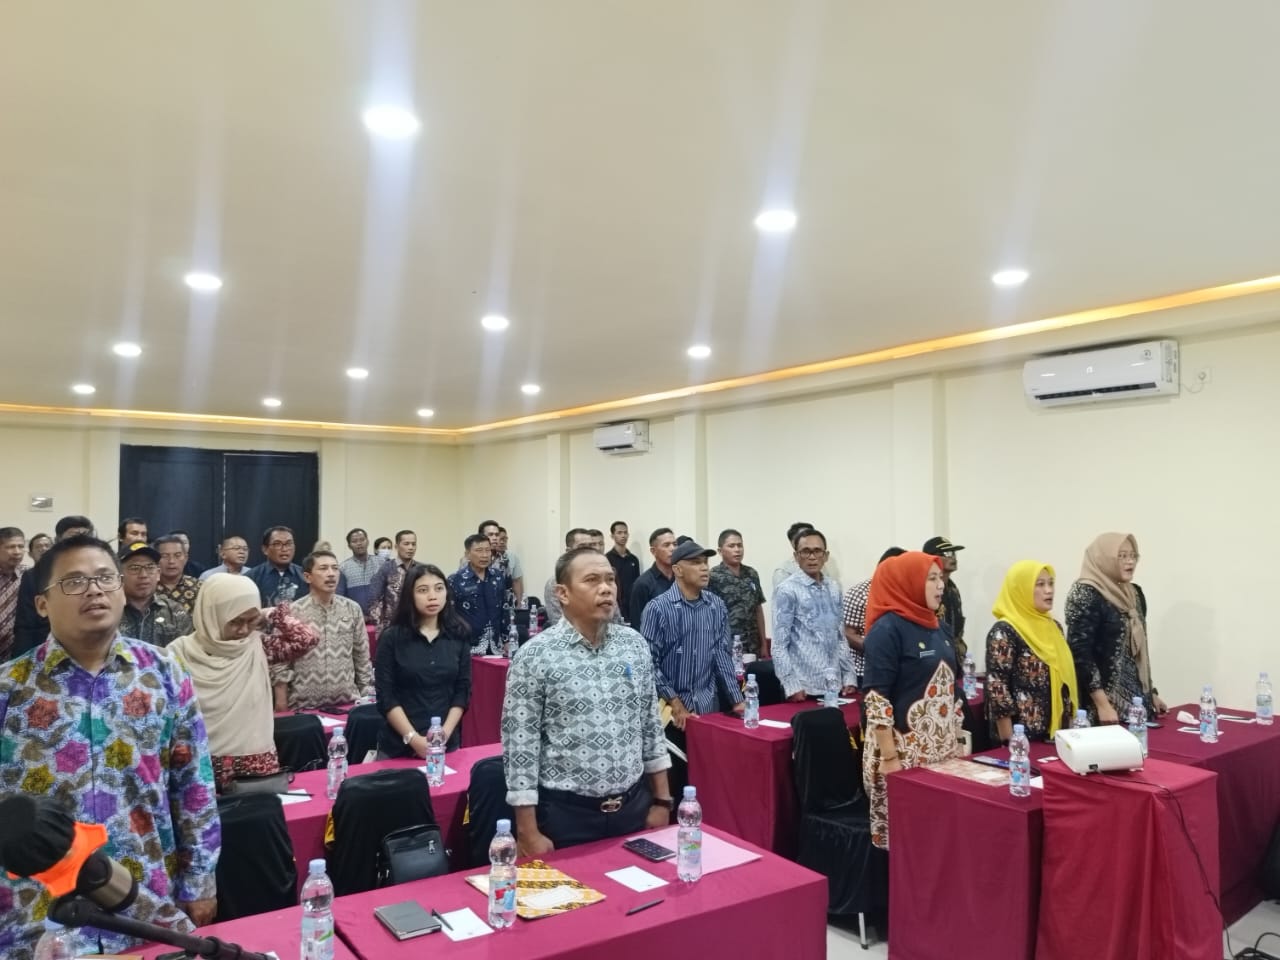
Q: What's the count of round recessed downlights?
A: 12